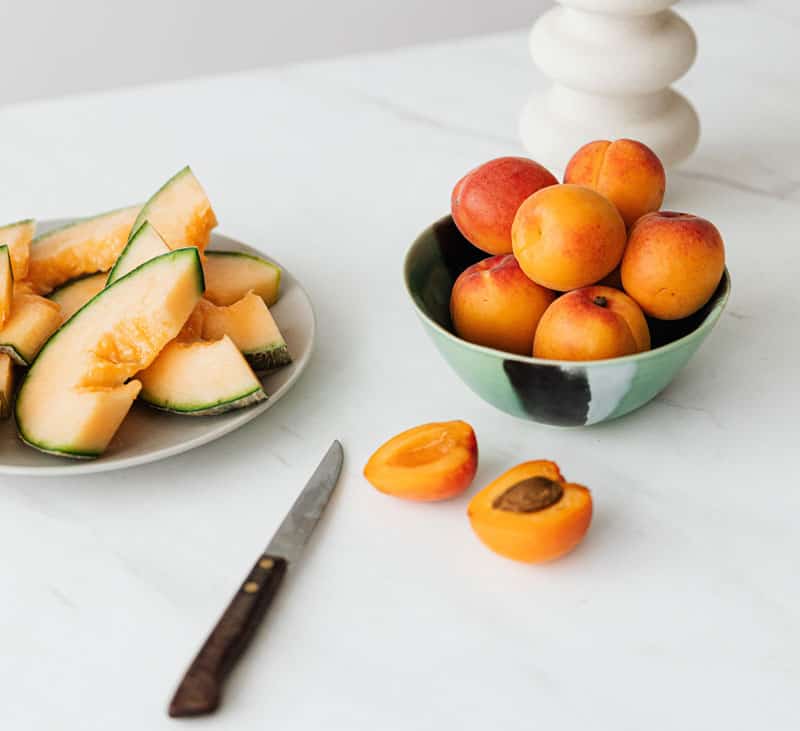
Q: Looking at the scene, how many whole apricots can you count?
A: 6